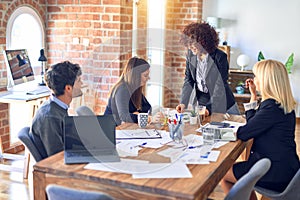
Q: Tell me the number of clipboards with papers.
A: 1